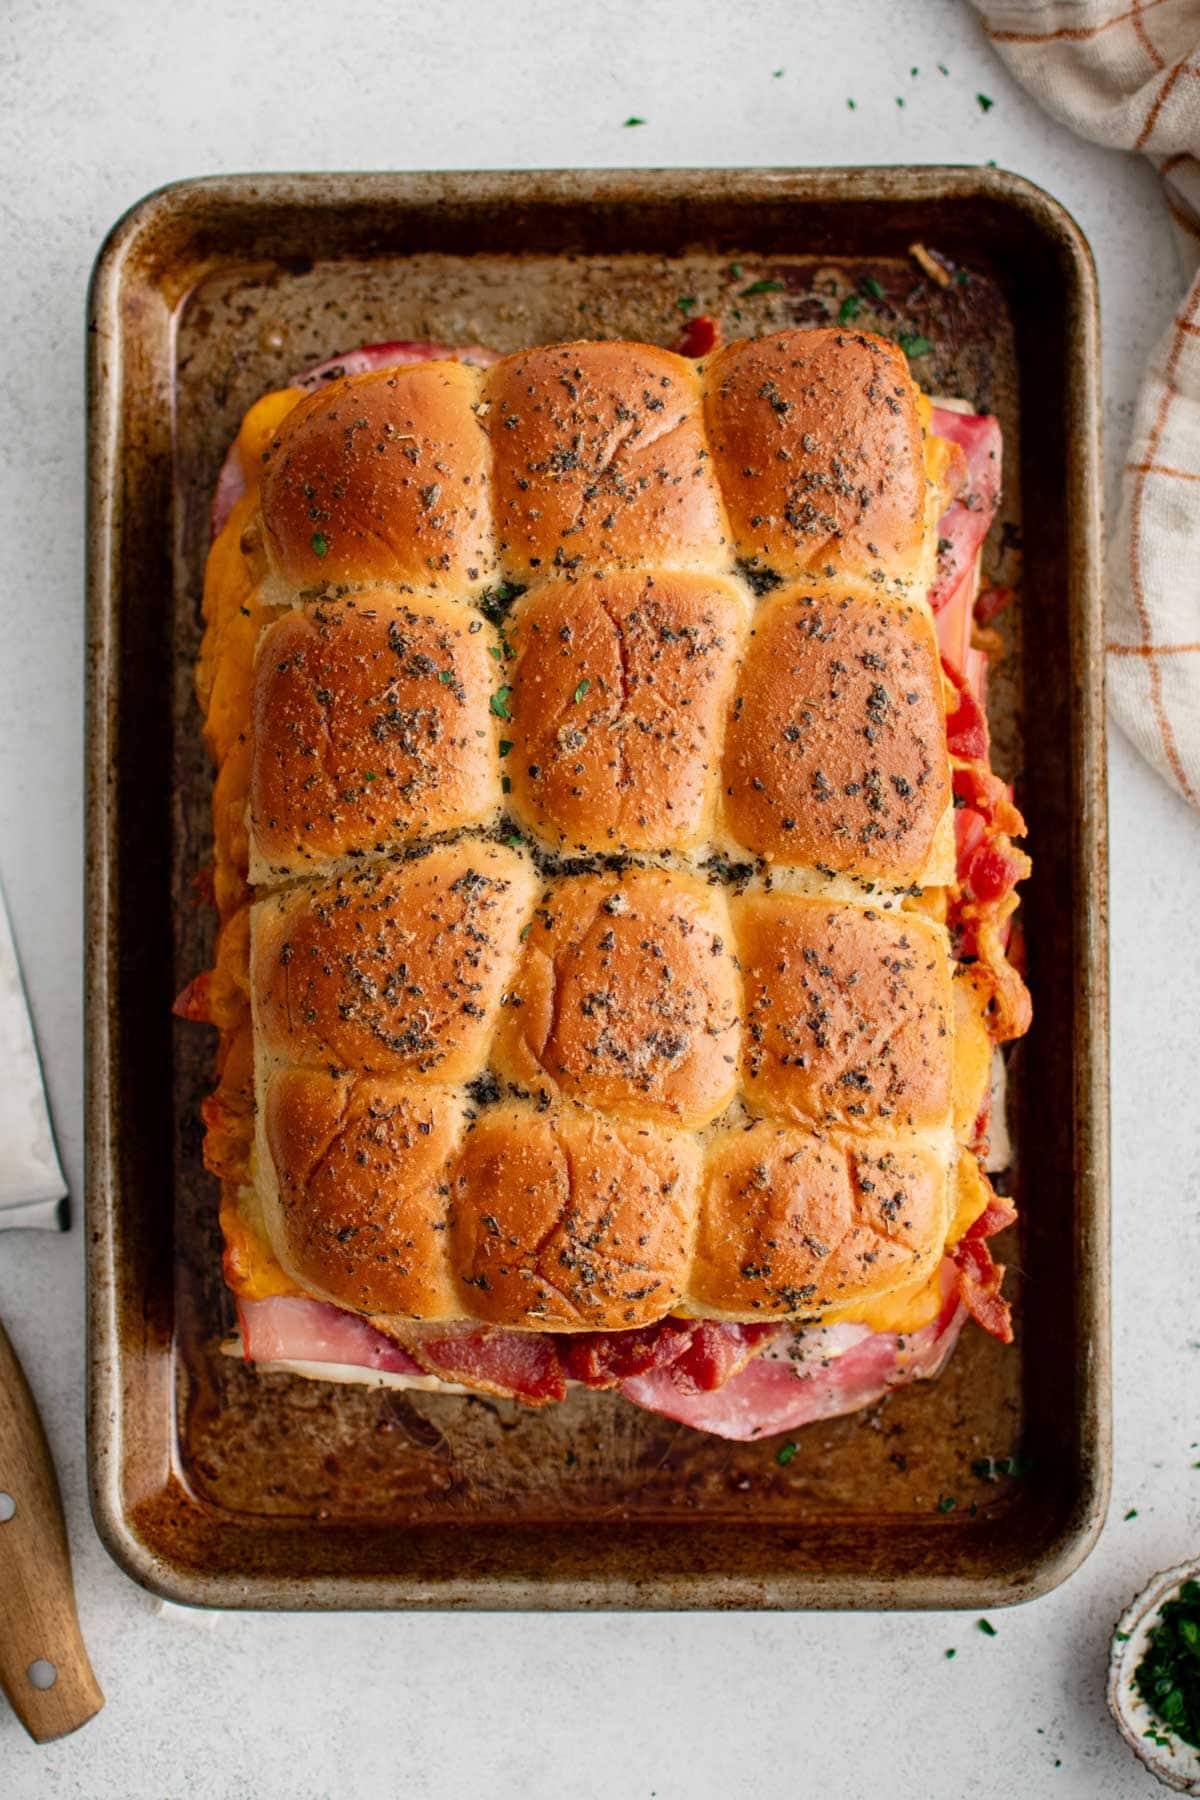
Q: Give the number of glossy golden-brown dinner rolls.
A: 12